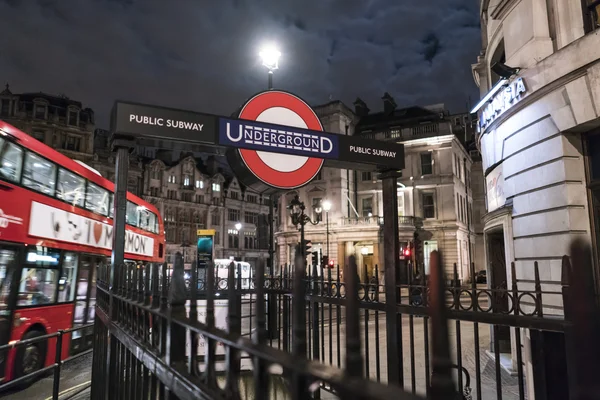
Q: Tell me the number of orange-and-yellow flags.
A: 0